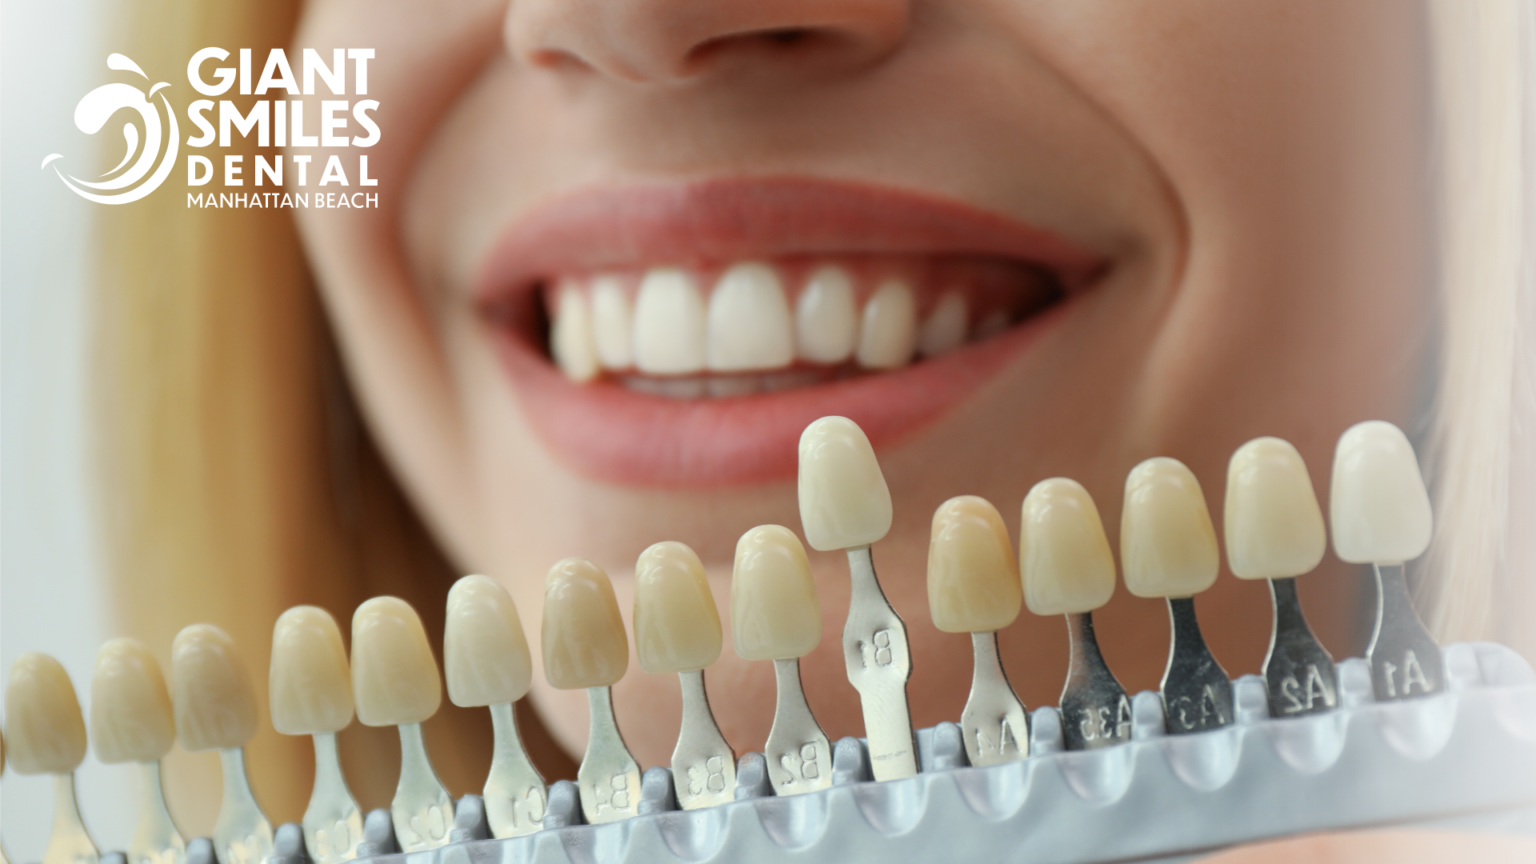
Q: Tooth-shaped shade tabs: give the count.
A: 15